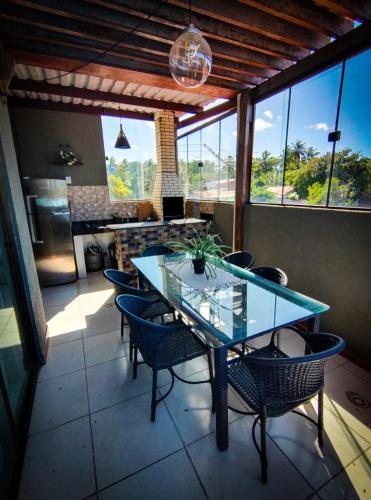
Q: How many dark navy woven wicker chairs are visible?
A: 6